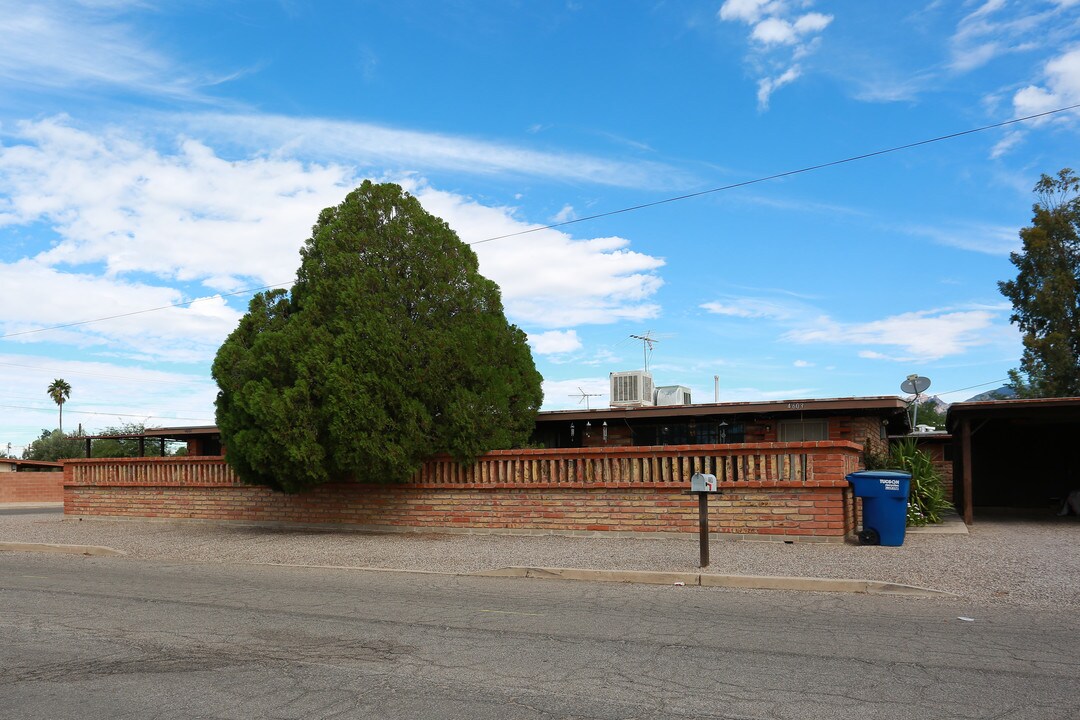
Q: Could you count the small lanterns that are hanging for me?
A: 3